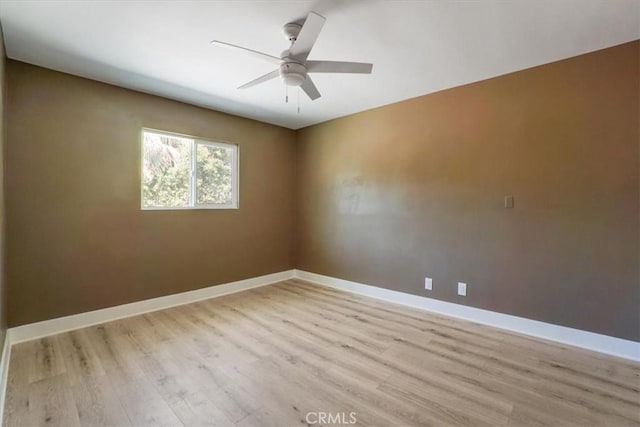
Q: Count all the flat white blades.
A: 5